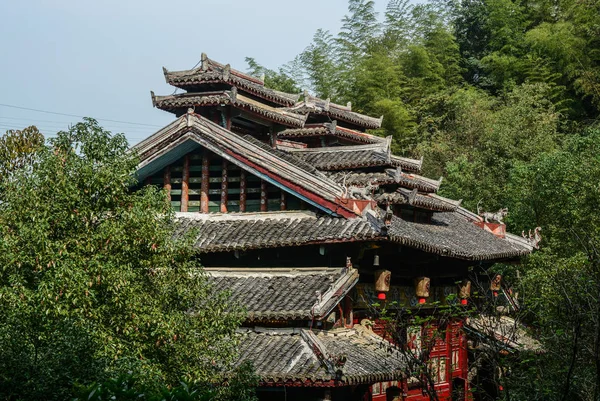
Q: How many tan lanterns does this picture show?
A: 4